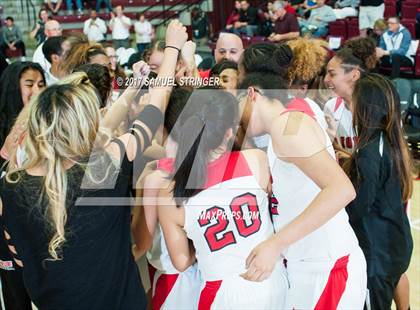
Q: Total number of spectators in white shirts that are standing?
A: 3